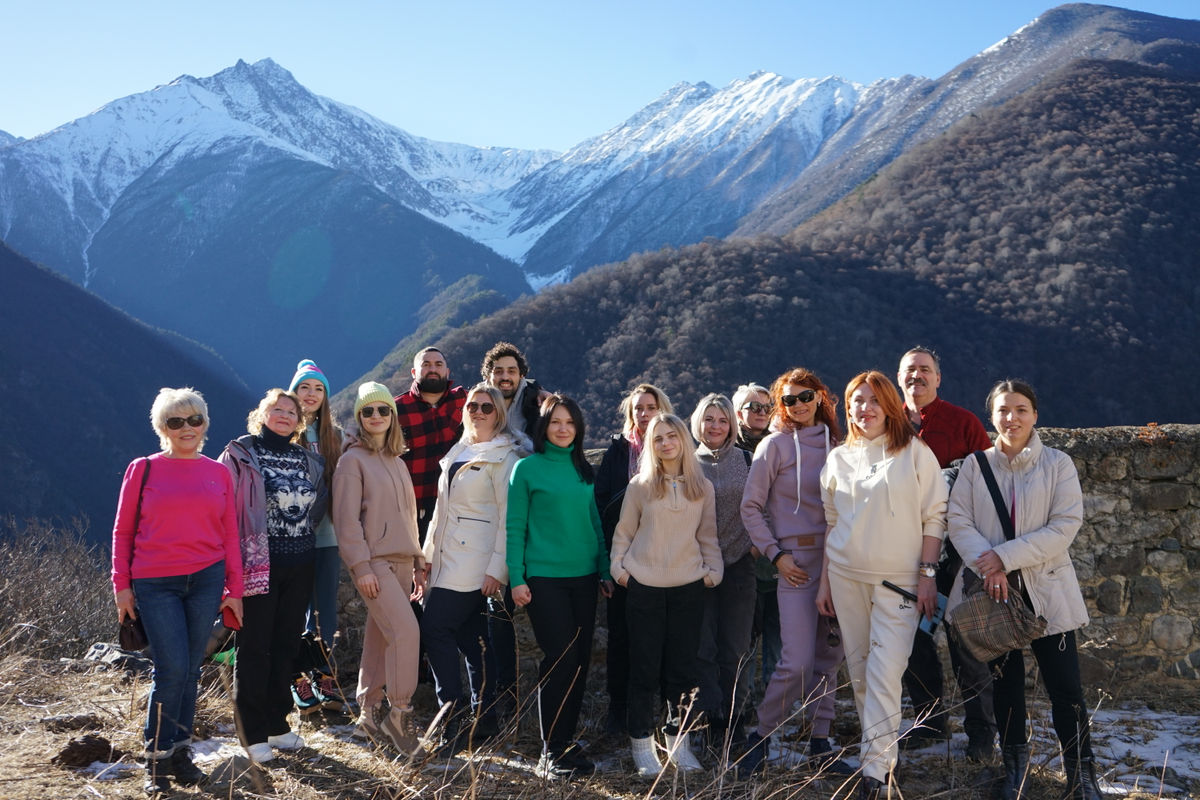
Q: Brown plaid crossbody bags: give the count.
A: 1